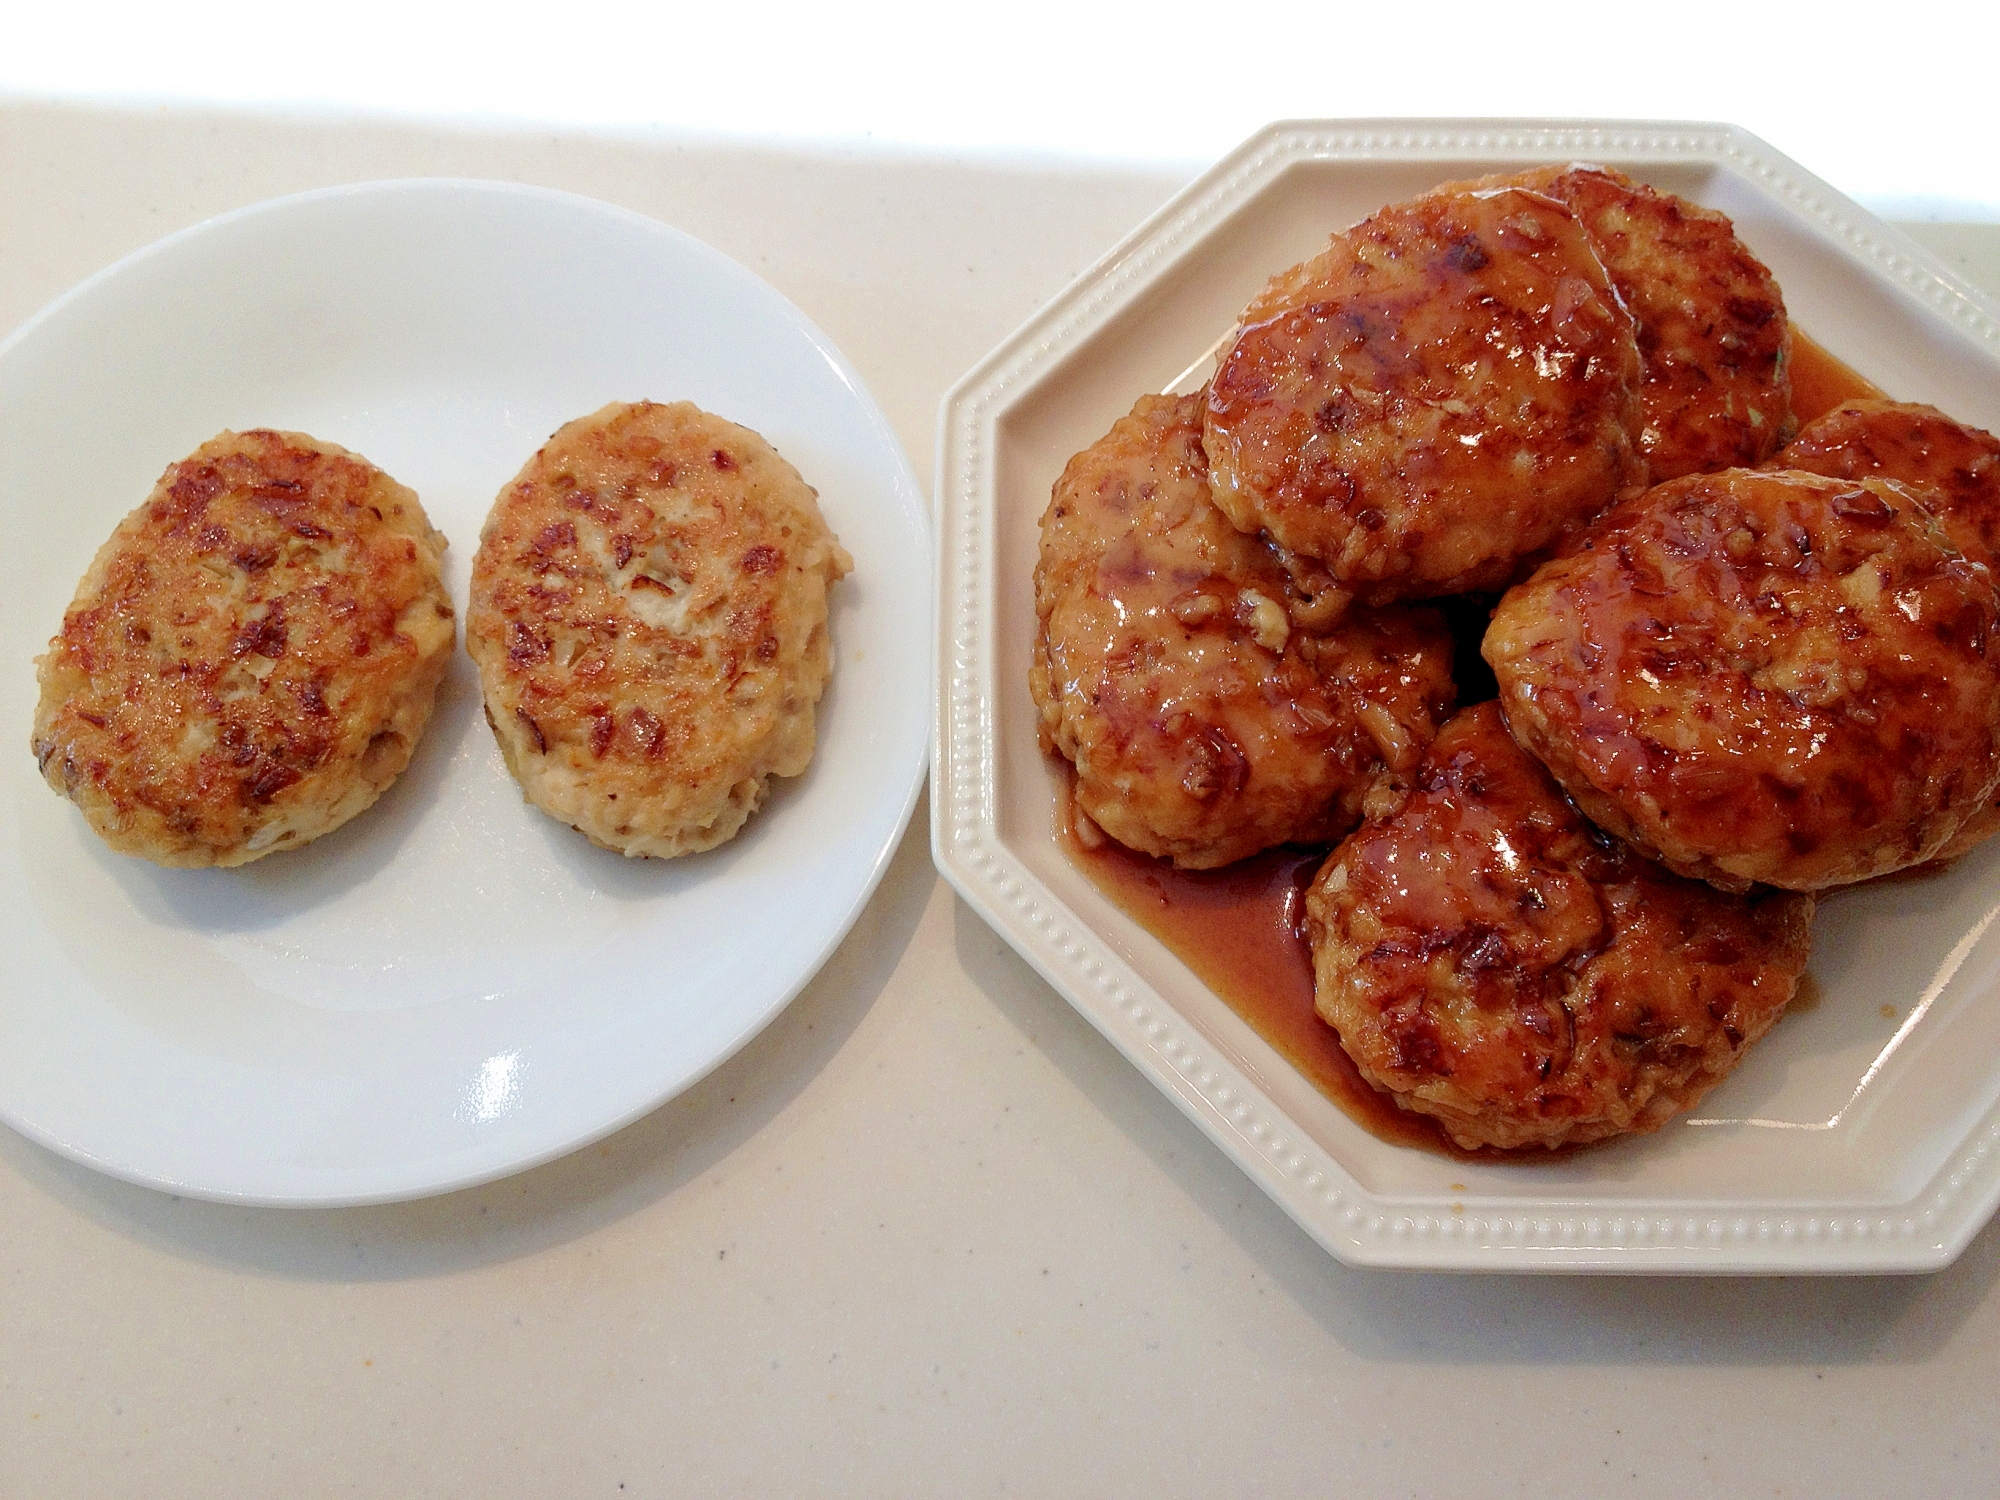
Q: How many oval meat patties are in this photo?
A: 8